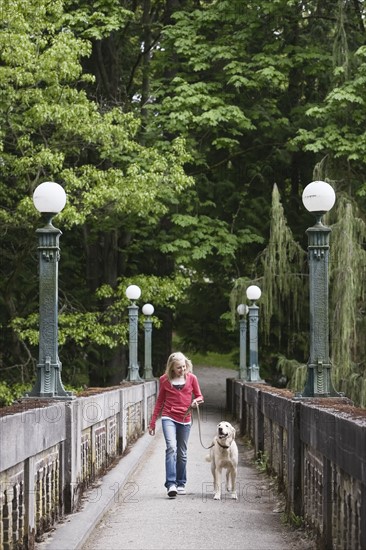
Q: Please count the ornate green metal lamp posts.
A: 6